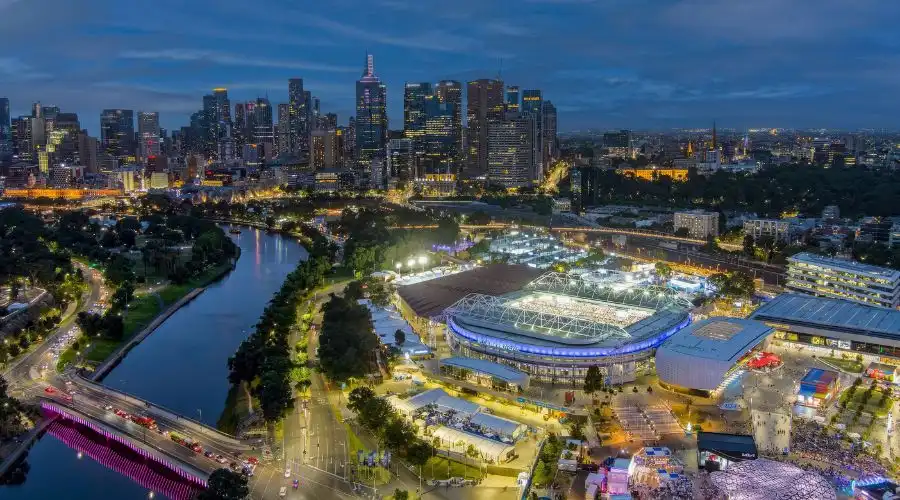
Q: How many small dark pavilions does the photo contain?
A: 1